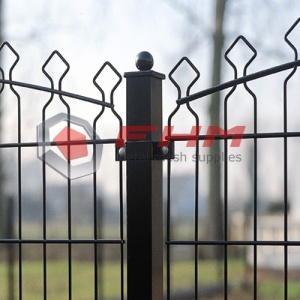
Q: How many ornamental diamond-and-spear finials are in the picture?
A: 6